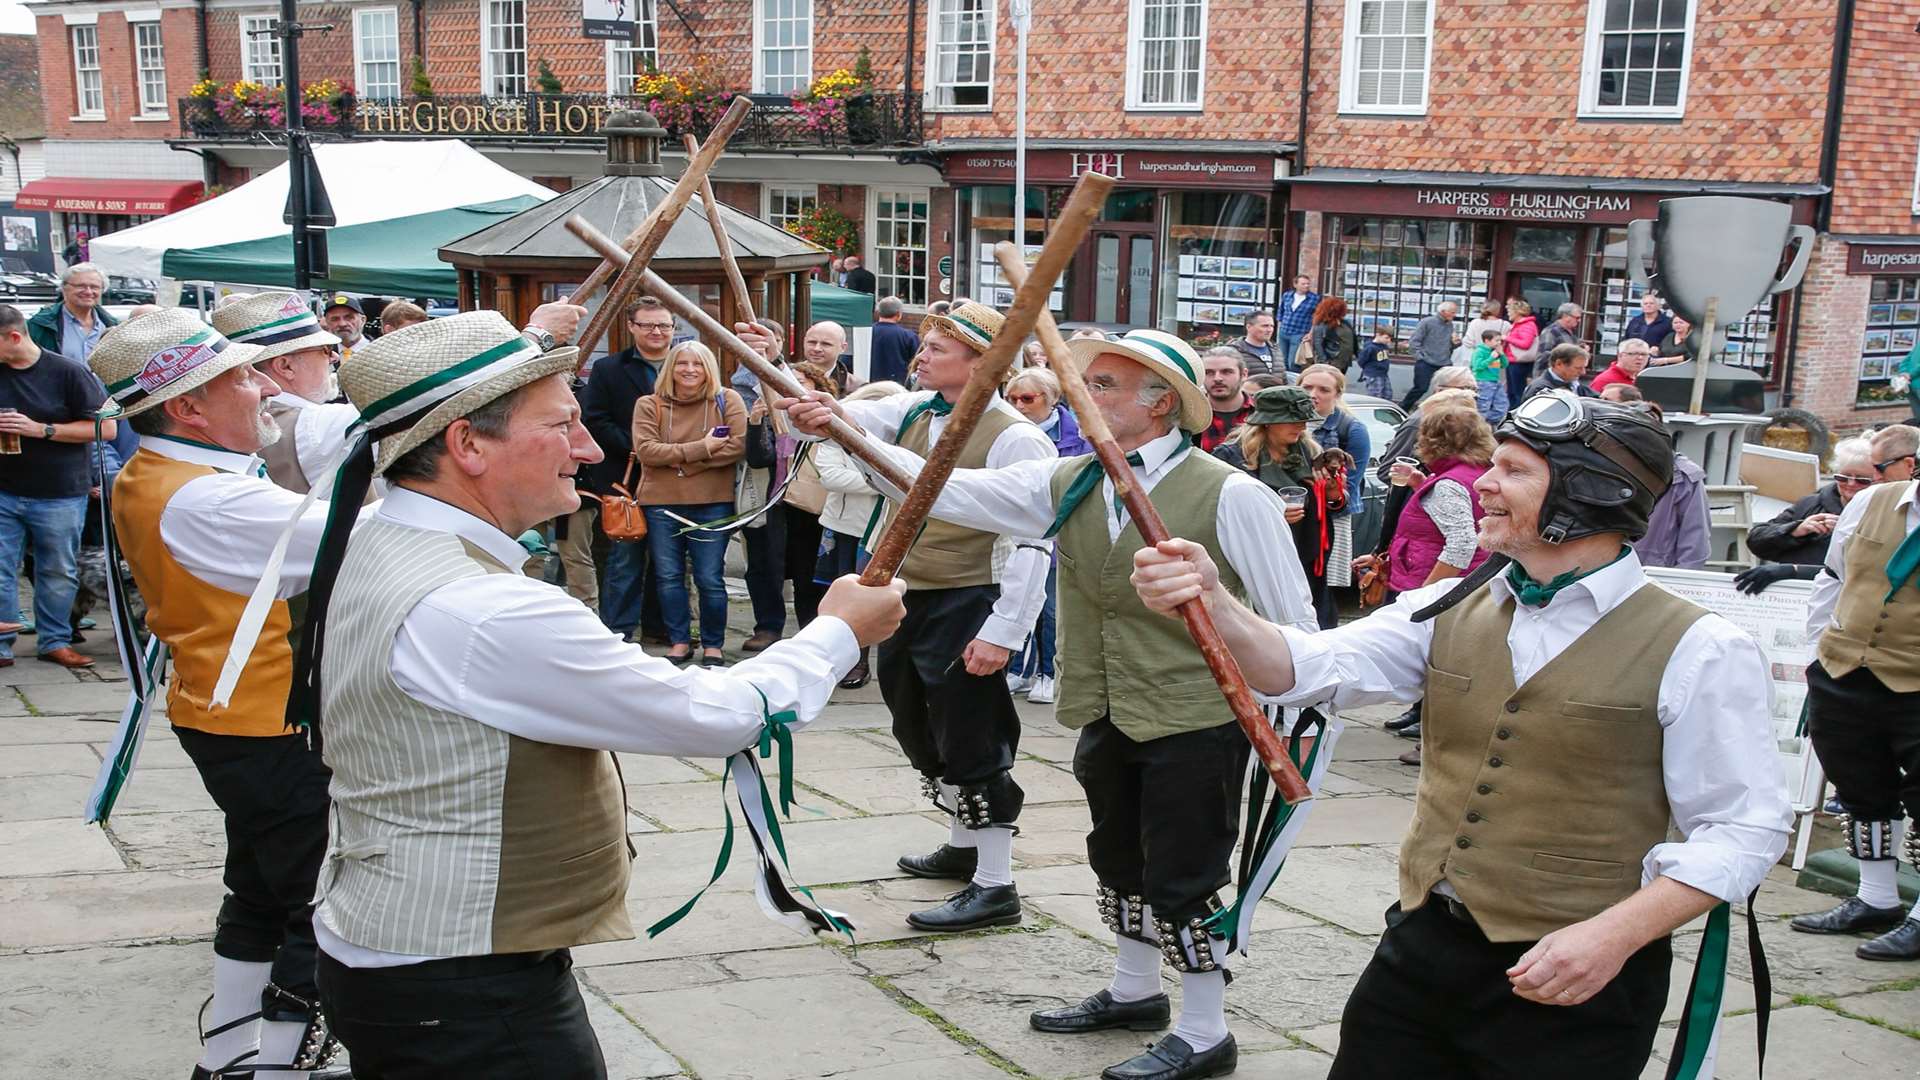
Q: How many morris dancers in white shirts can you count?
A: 7